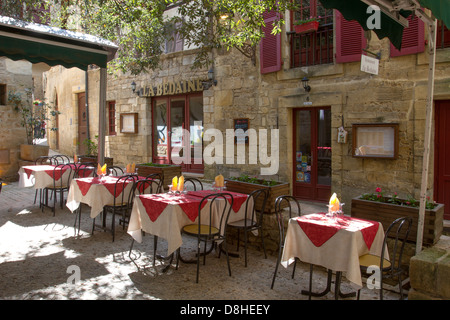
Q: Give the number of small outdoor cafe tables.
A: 4